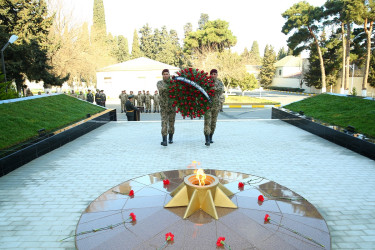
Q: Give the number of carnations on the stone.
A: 8